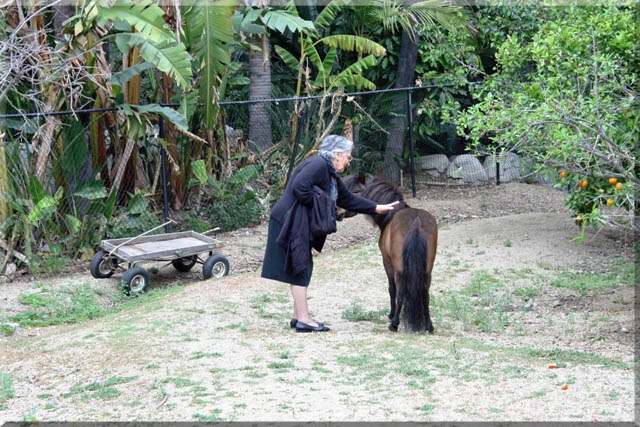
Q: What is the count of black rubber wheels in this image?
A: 4